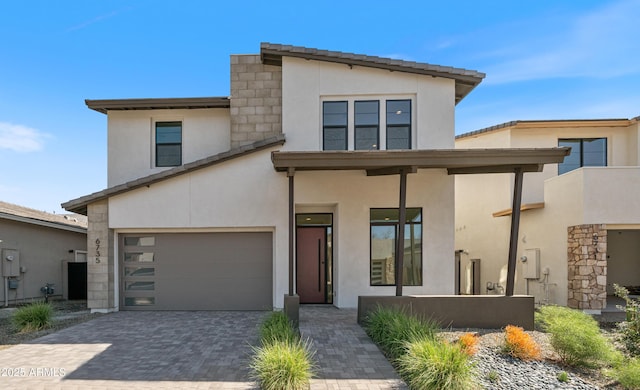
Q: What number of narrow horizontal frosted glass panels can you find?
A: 5